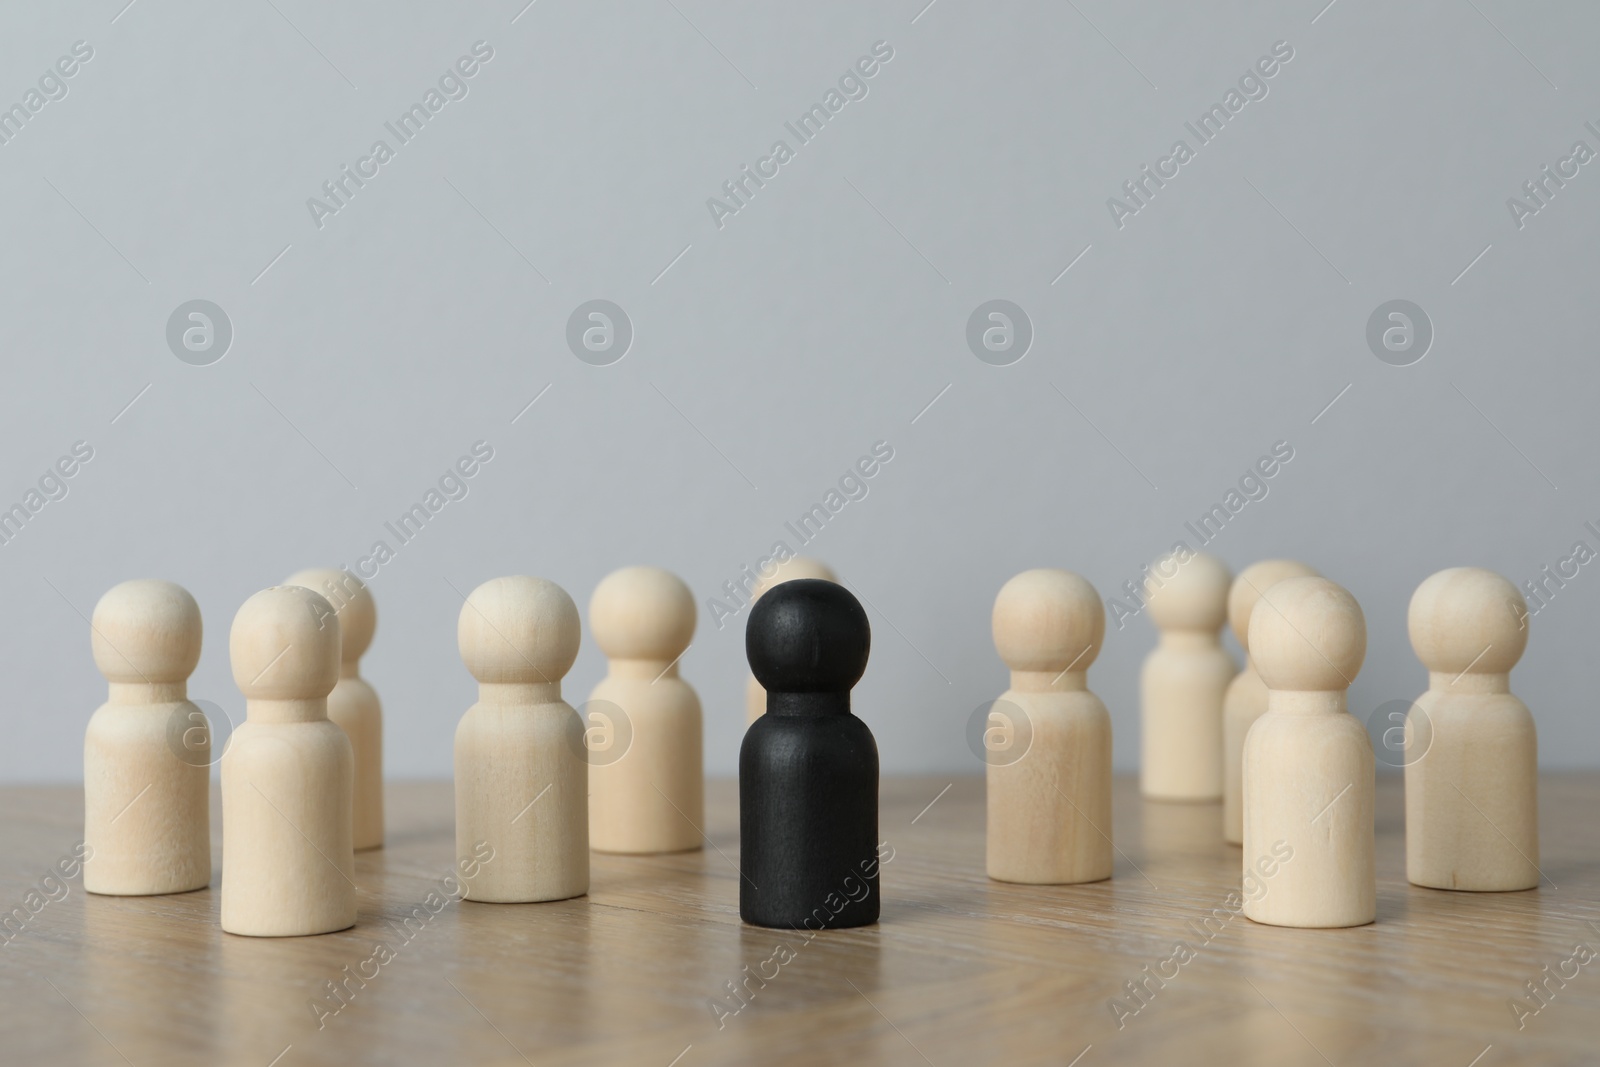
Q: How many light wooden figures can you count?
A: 11